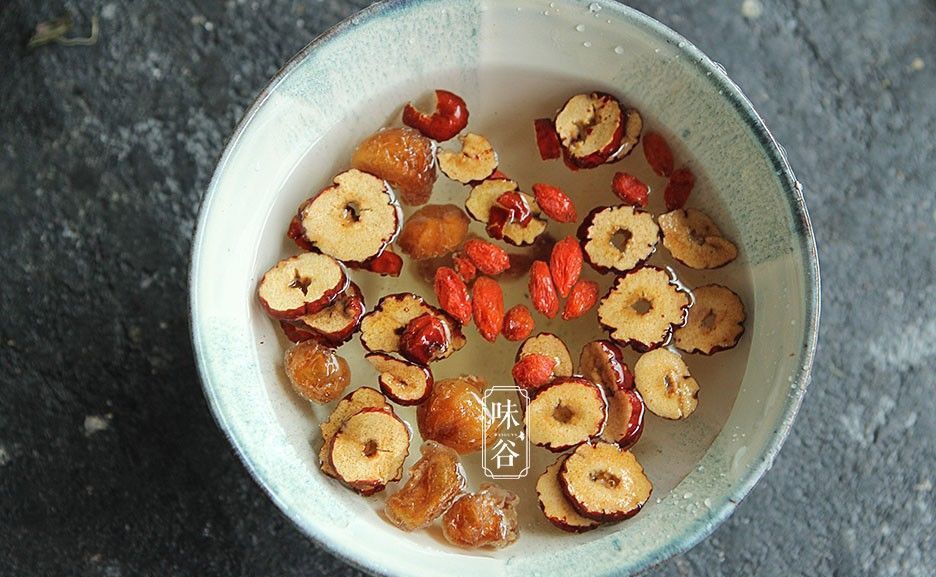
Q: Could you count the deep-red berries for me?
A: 13